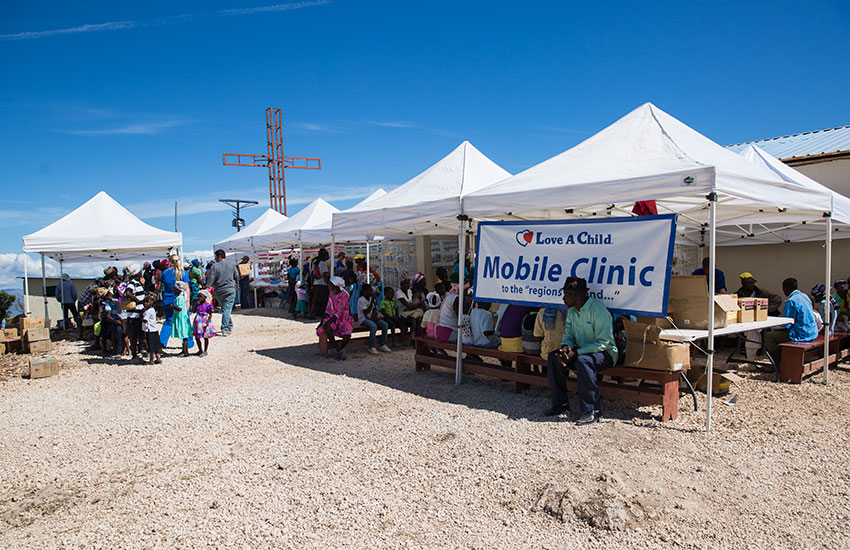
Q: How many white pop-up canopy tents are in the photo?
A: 7